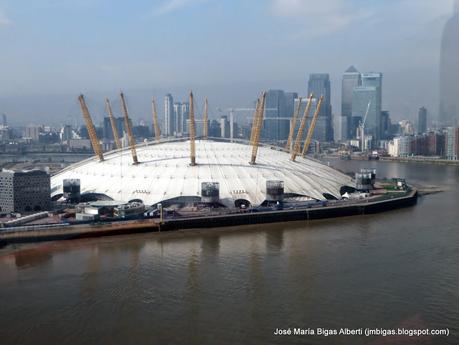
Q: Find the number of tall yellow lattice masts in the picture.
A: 11